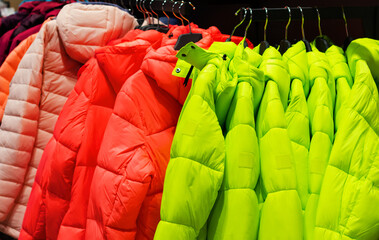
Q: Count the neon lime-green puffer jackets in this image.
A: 7